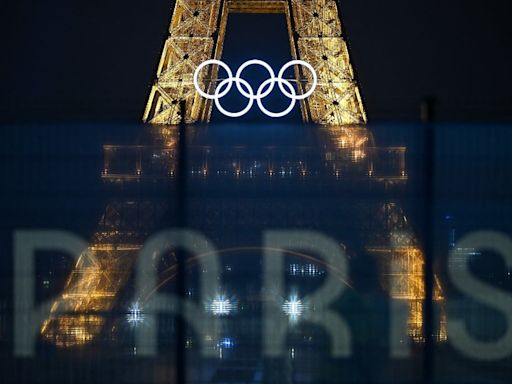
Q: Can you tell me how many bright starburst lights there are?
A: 3